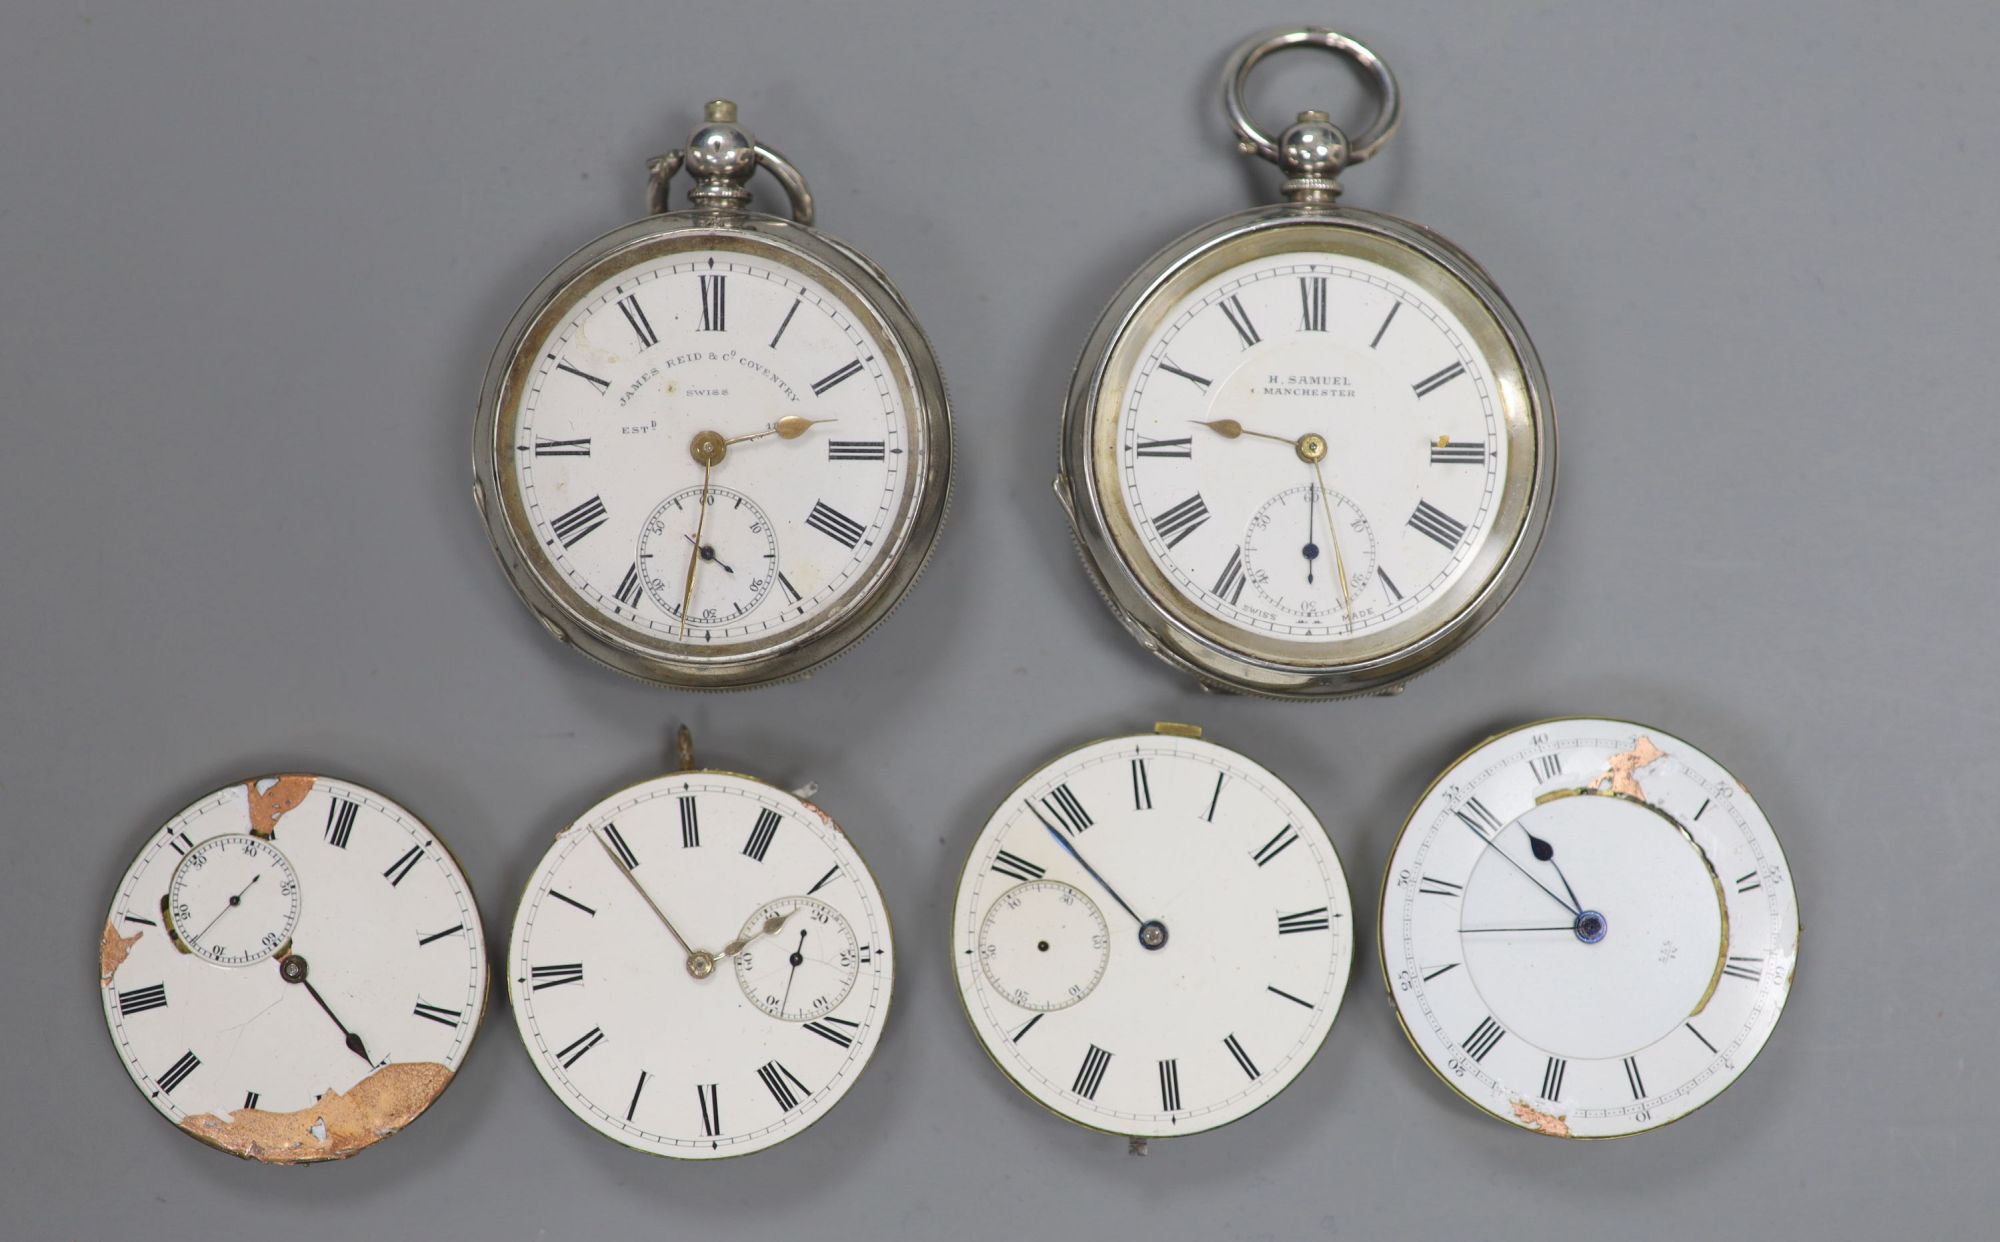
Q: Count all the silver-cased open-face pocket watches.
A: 2